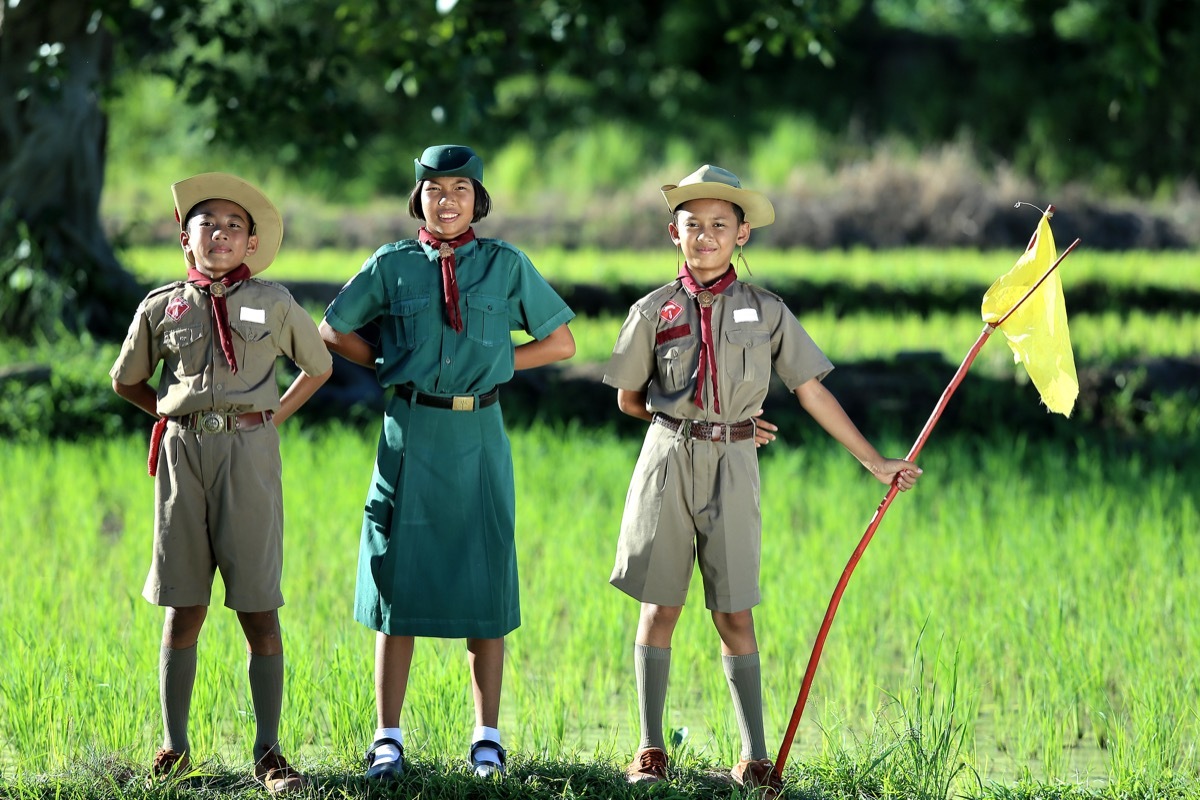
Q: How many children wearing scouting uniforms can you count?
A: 3